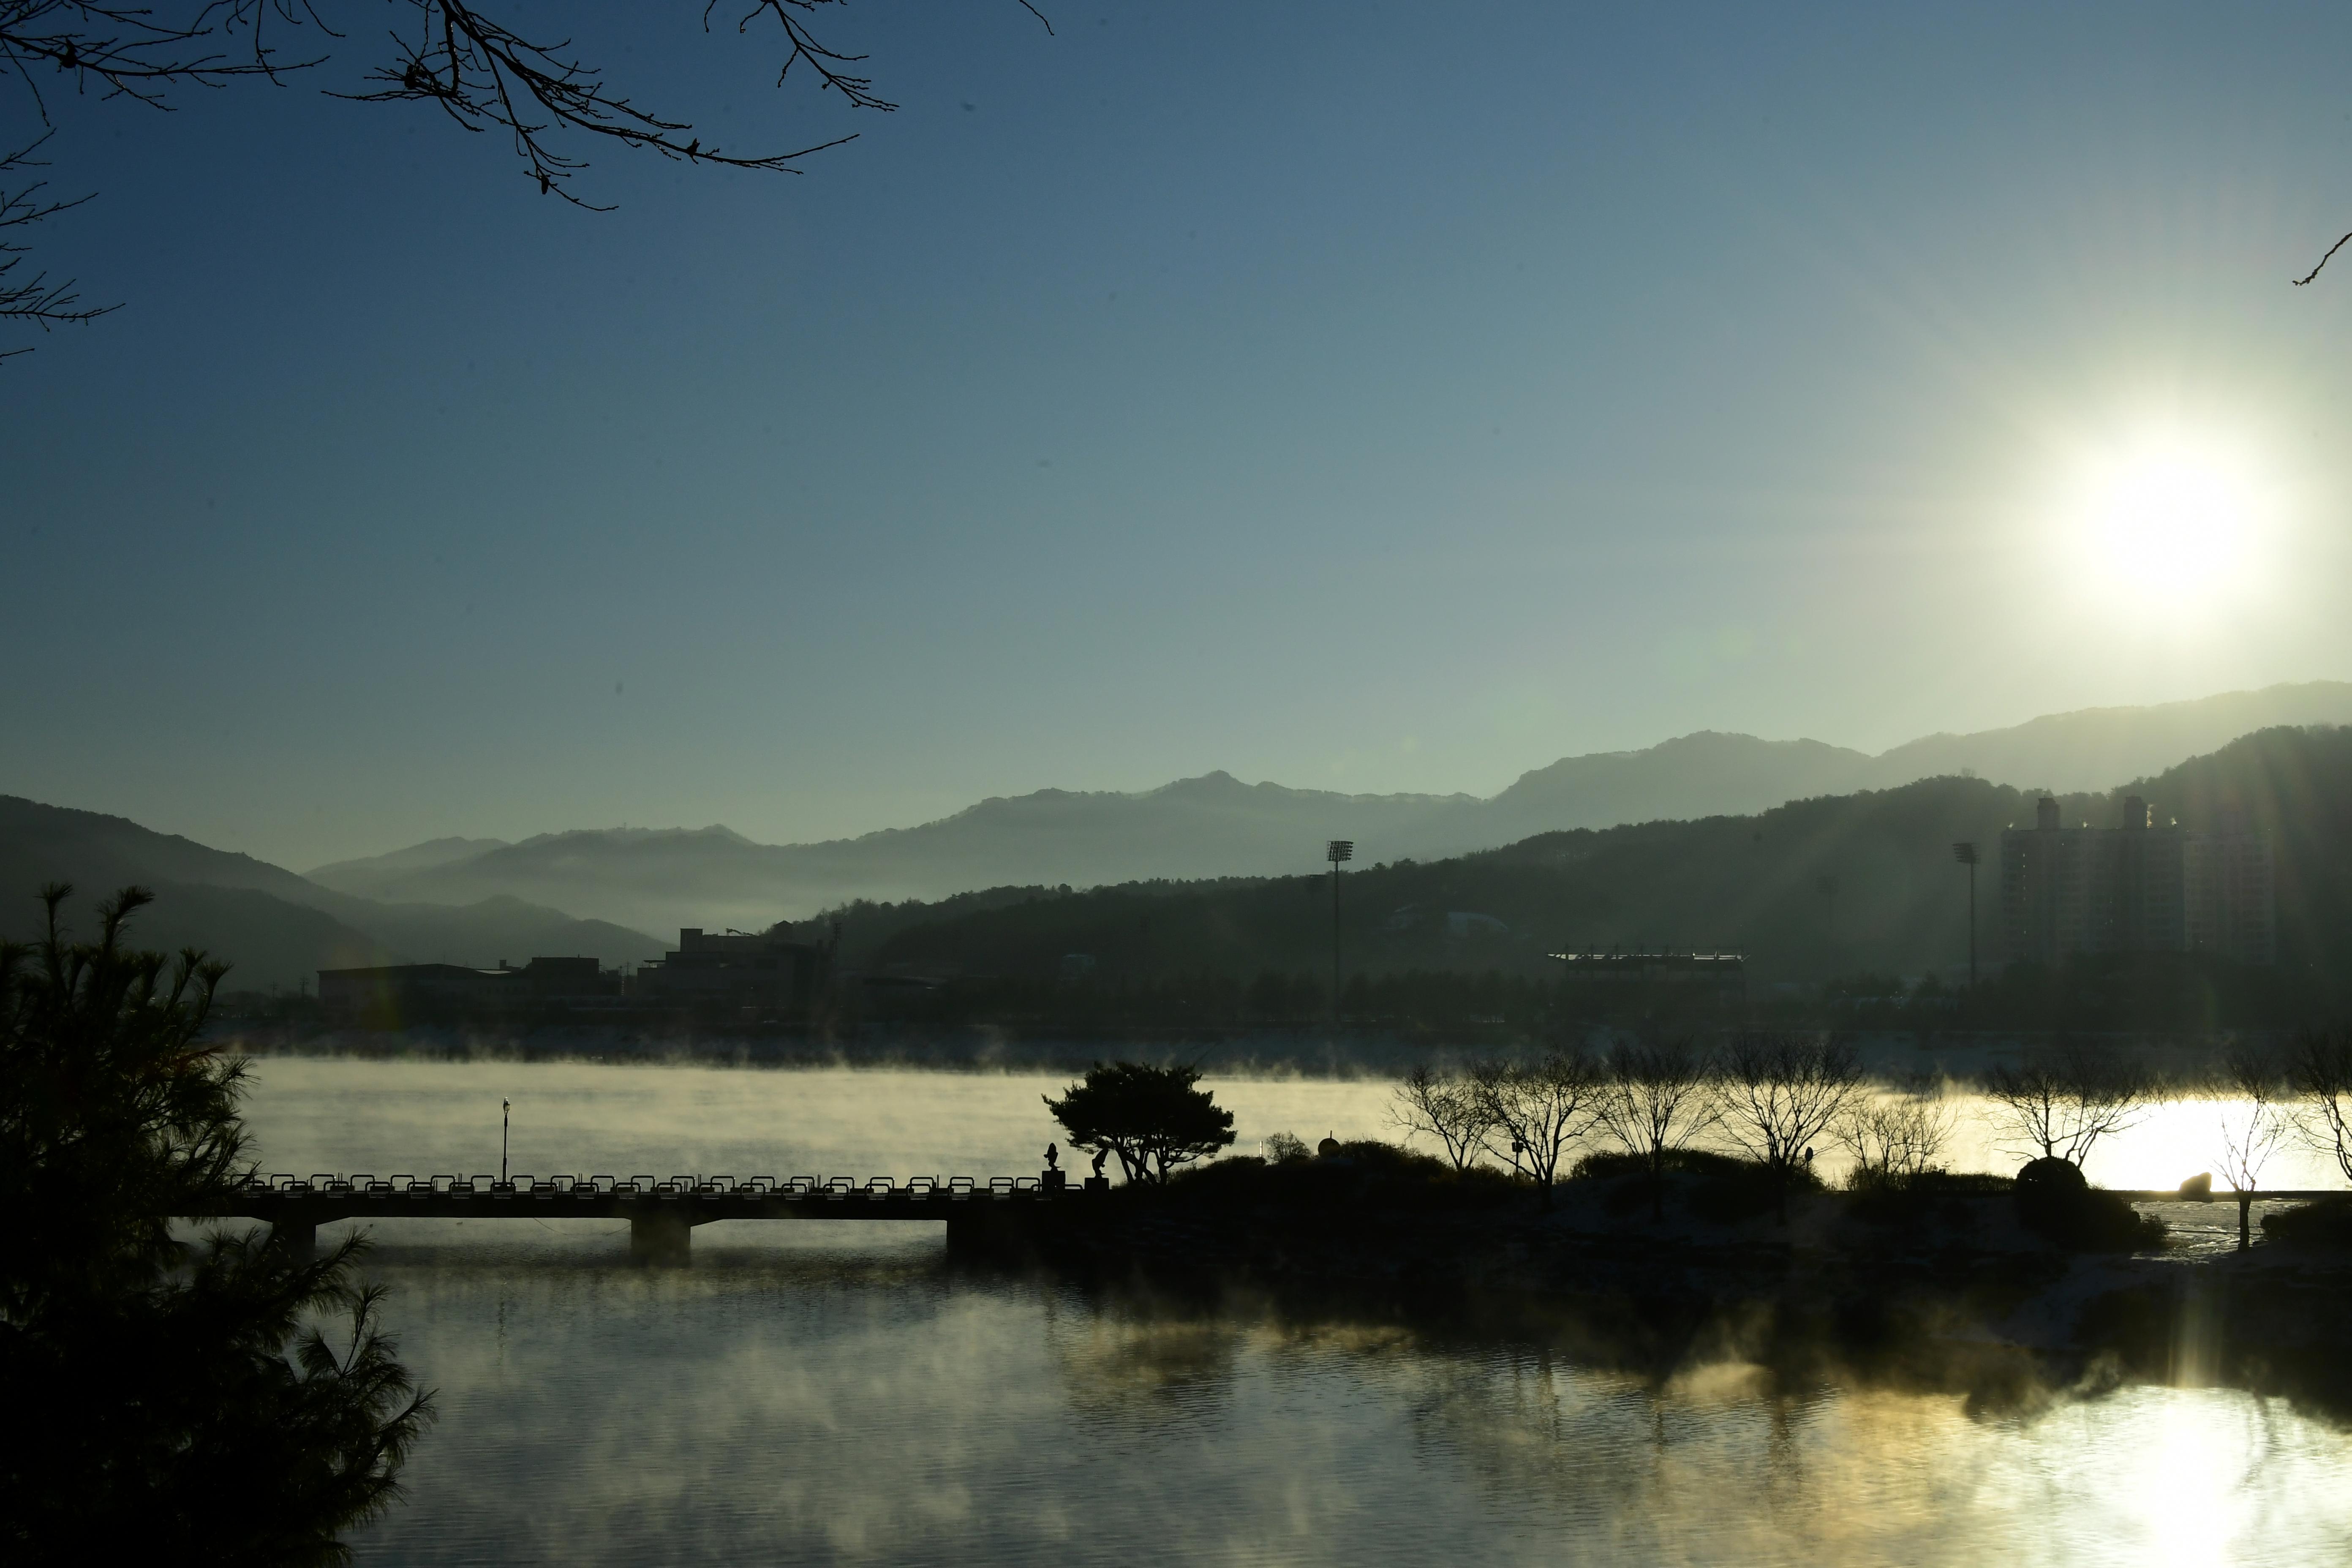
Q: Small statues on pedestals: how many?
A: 2